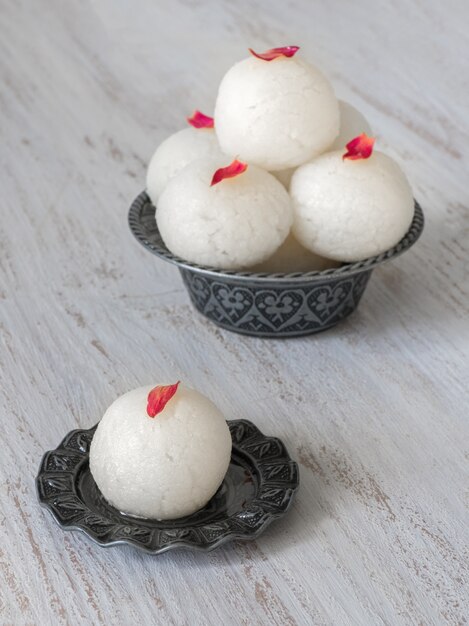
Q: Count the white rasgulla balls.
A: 7